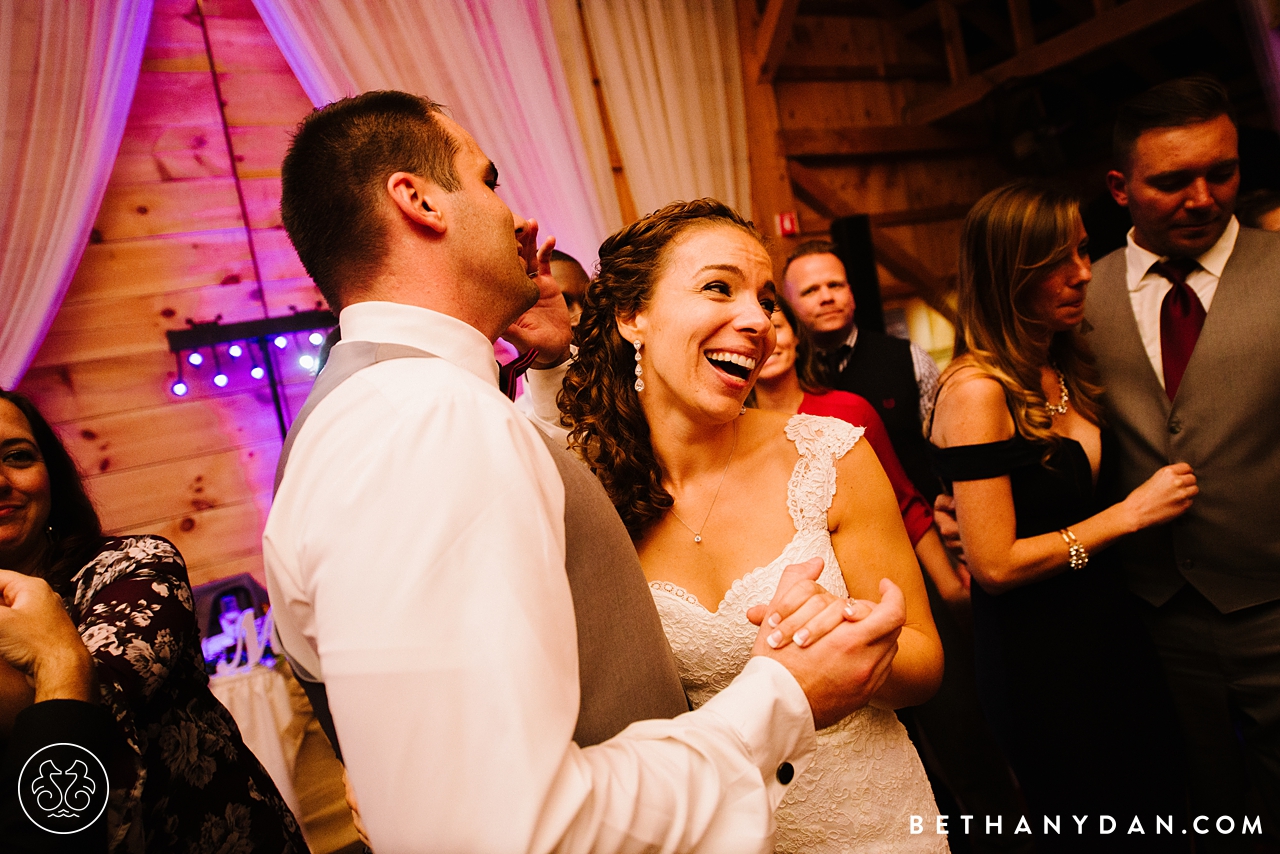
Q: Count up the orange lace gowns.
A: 0